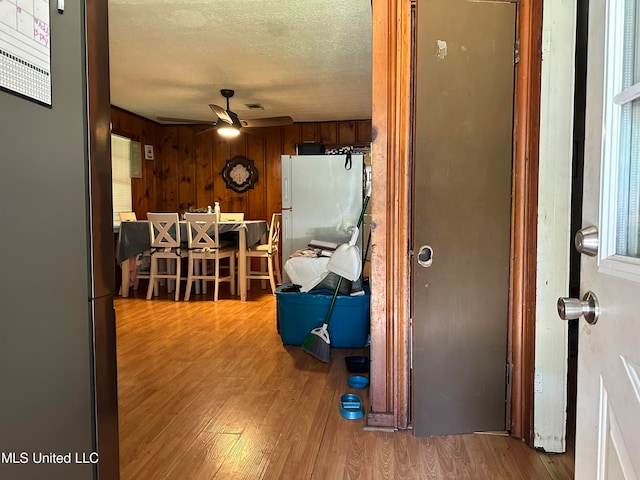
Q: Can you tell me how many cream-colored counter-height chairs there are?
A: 5